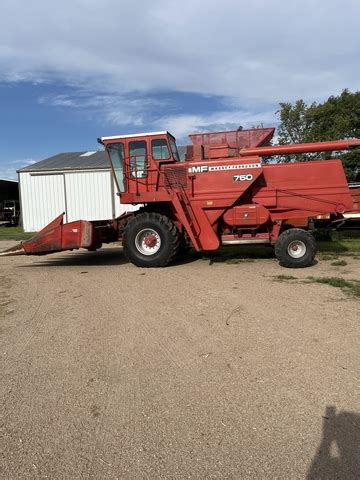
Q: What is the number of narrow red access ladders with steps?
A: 1